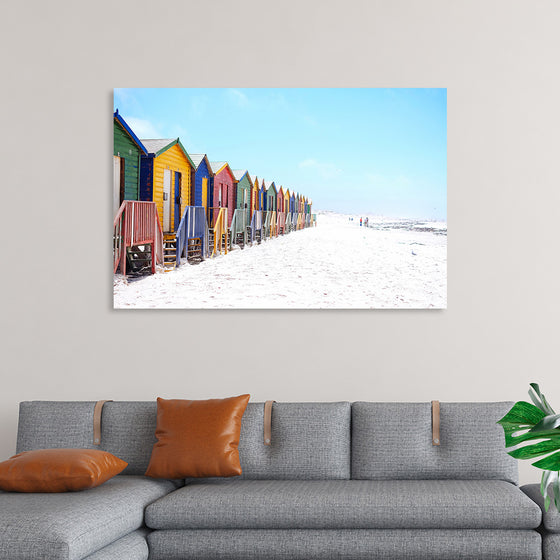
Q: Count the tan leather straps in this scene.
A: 3